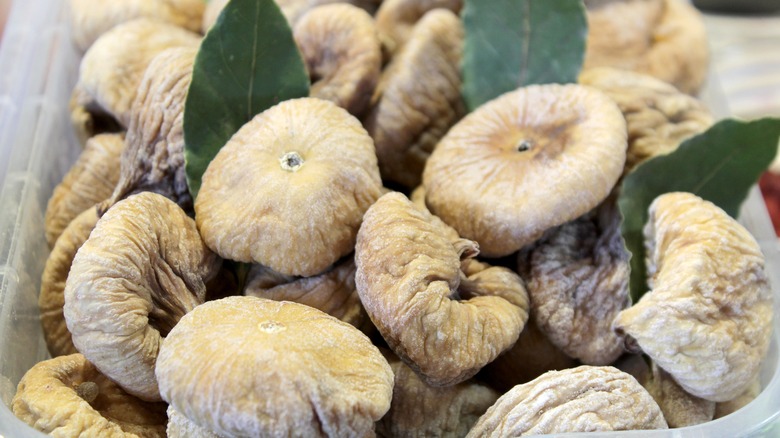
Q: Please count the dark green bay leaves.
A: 3